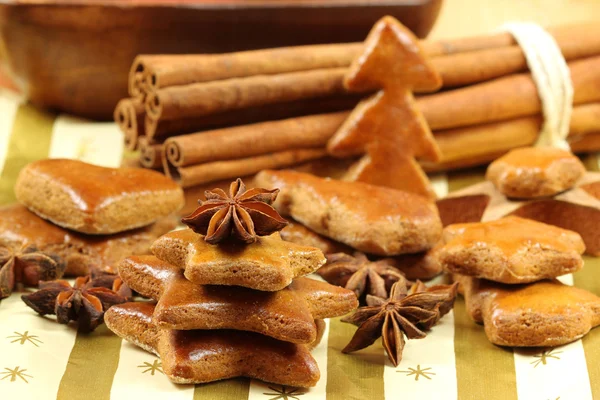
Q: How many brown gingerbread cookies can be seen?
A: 11